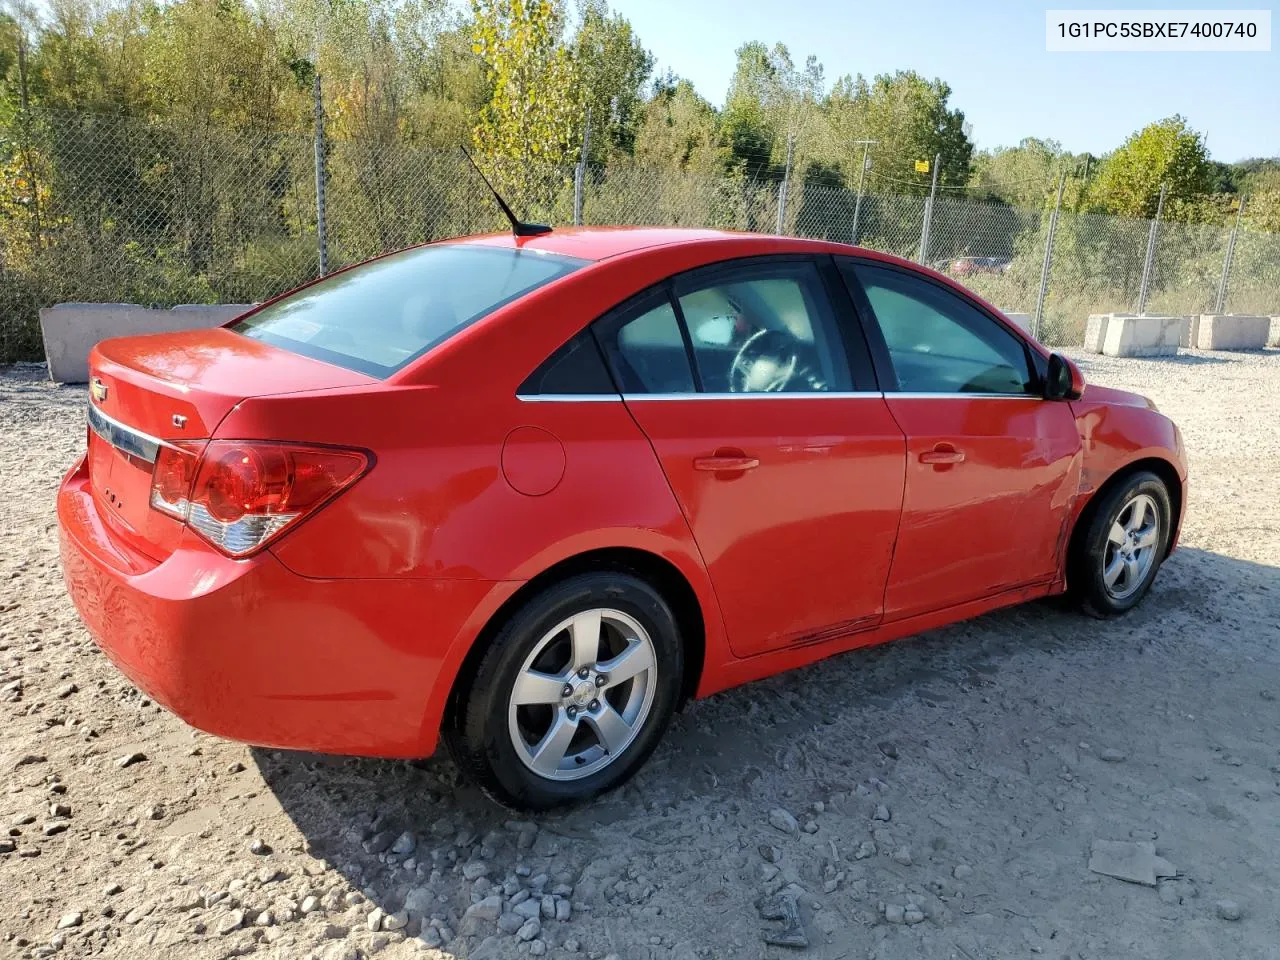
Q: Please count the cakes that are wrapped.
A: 0